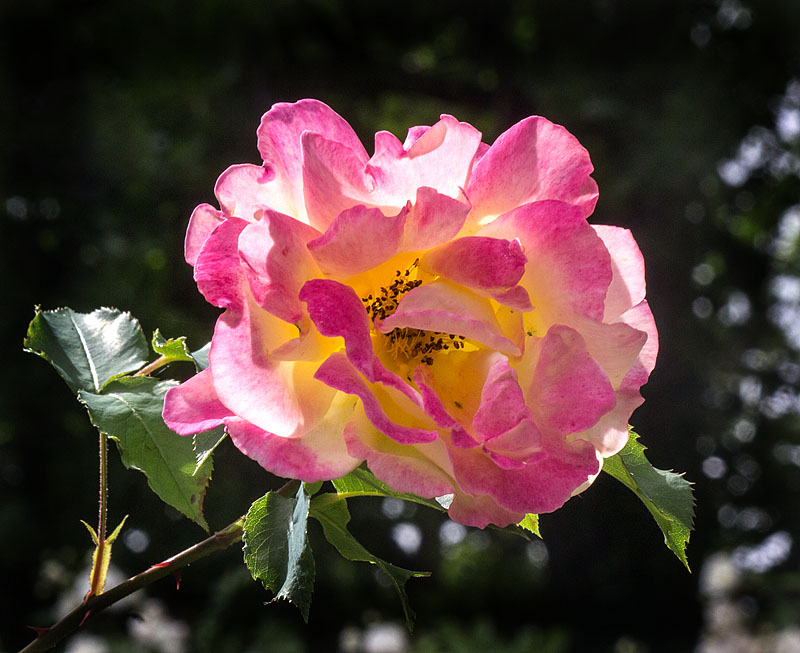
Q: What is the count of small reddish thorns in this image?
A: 4